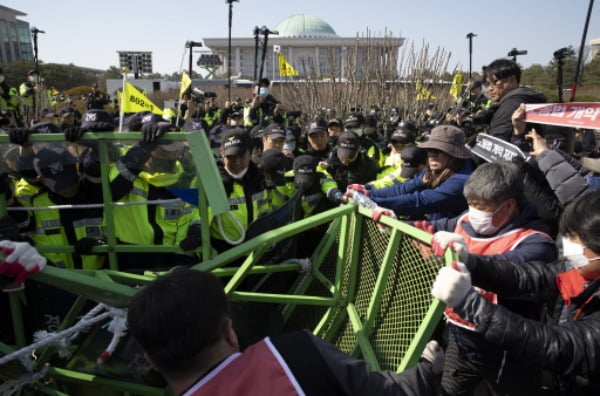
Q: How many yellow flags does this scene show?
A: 5